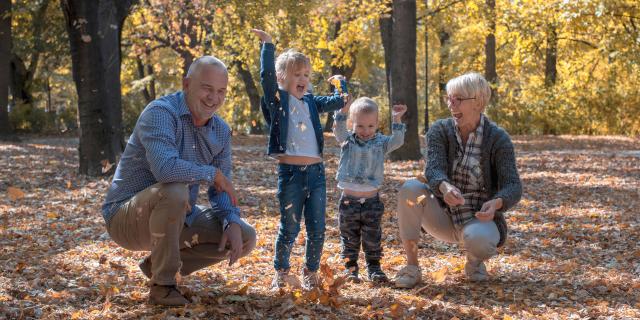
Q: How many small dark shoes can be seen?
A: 2